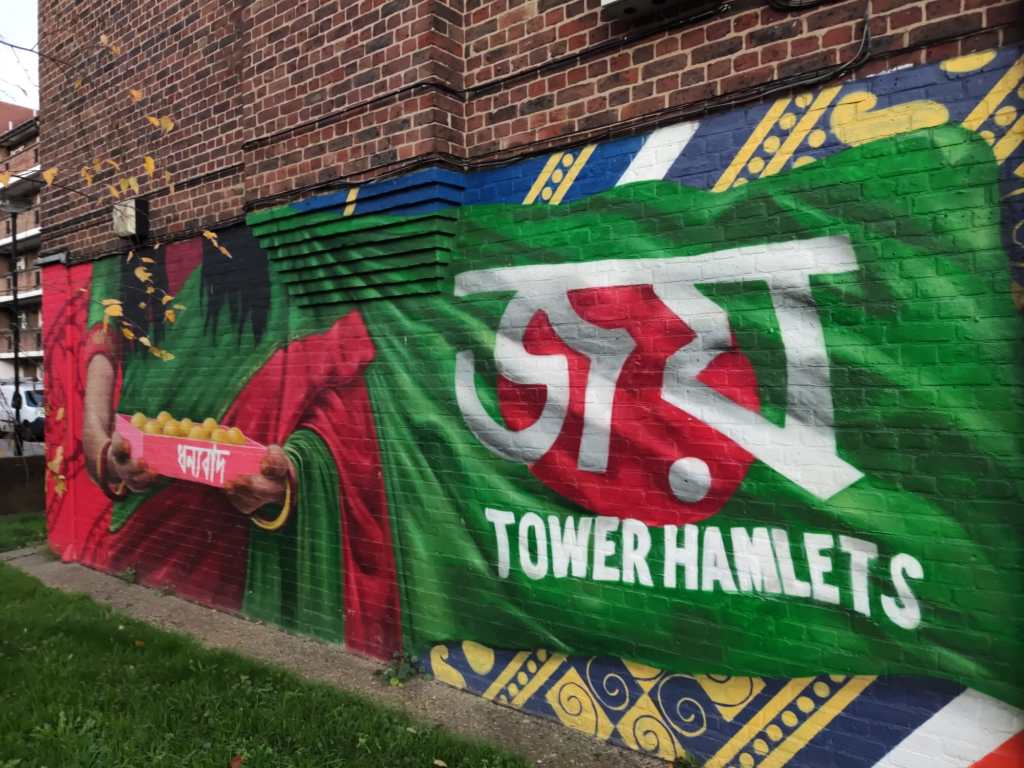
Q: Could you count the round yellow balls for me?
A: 9